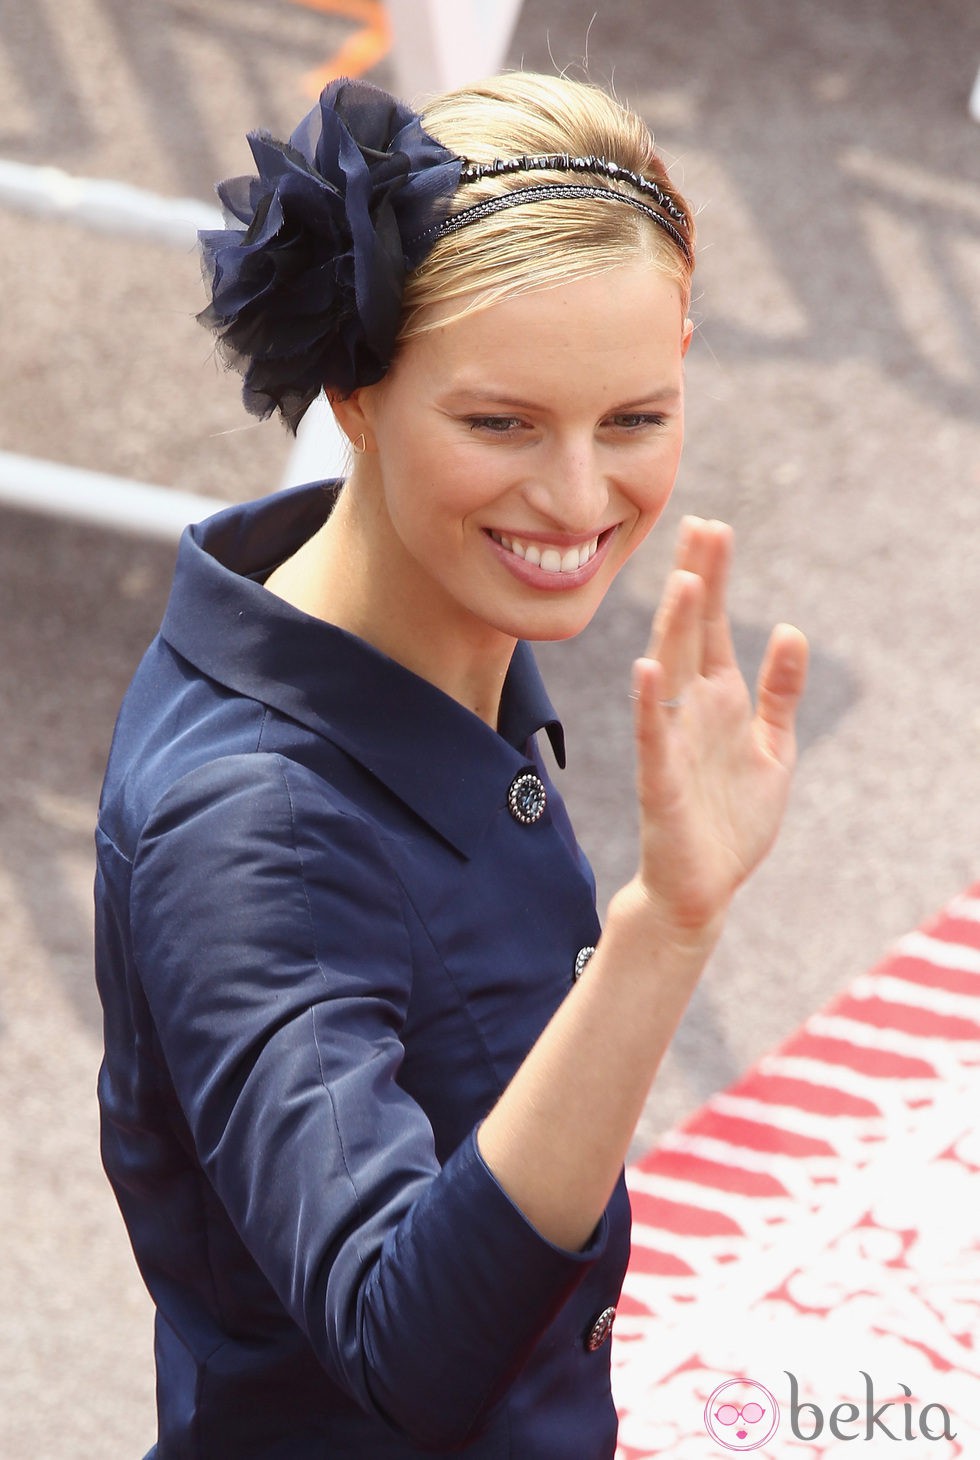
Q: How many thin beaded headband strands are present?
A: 2